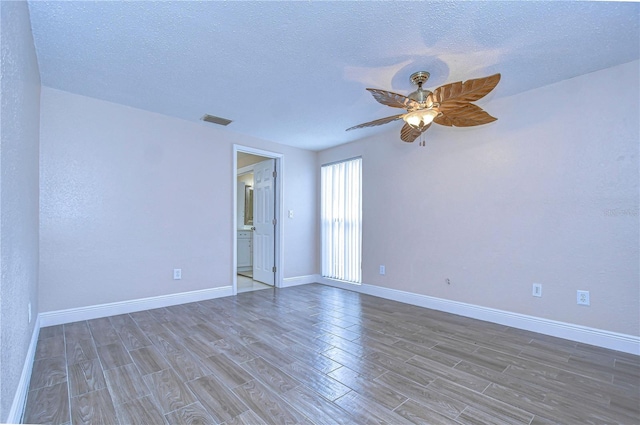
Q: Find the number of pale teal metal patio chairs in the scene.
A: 0